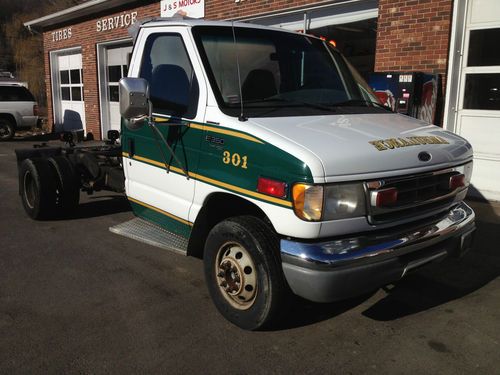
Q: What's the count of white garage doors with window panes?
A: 3